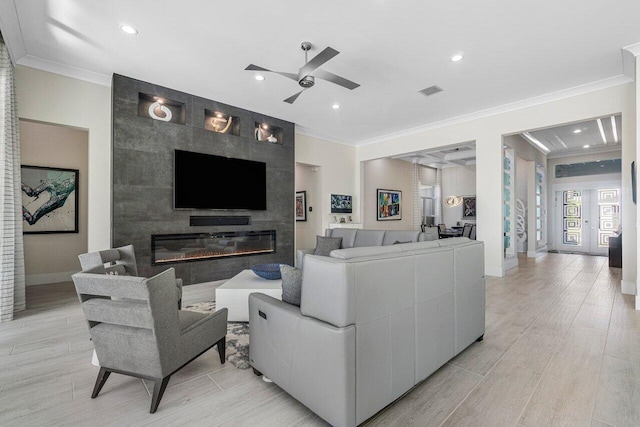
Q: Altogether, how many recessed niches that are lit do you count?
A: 3